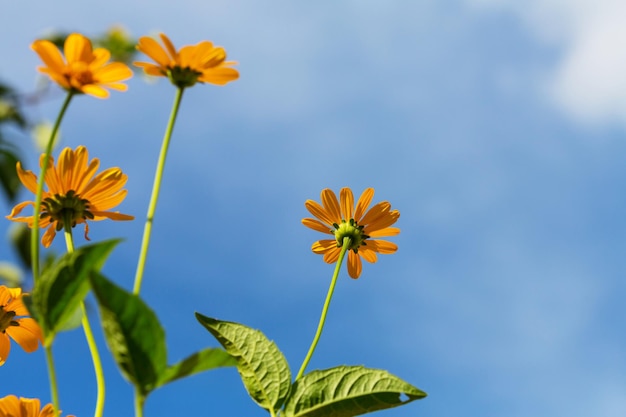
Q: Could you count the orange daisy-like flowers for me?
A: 6